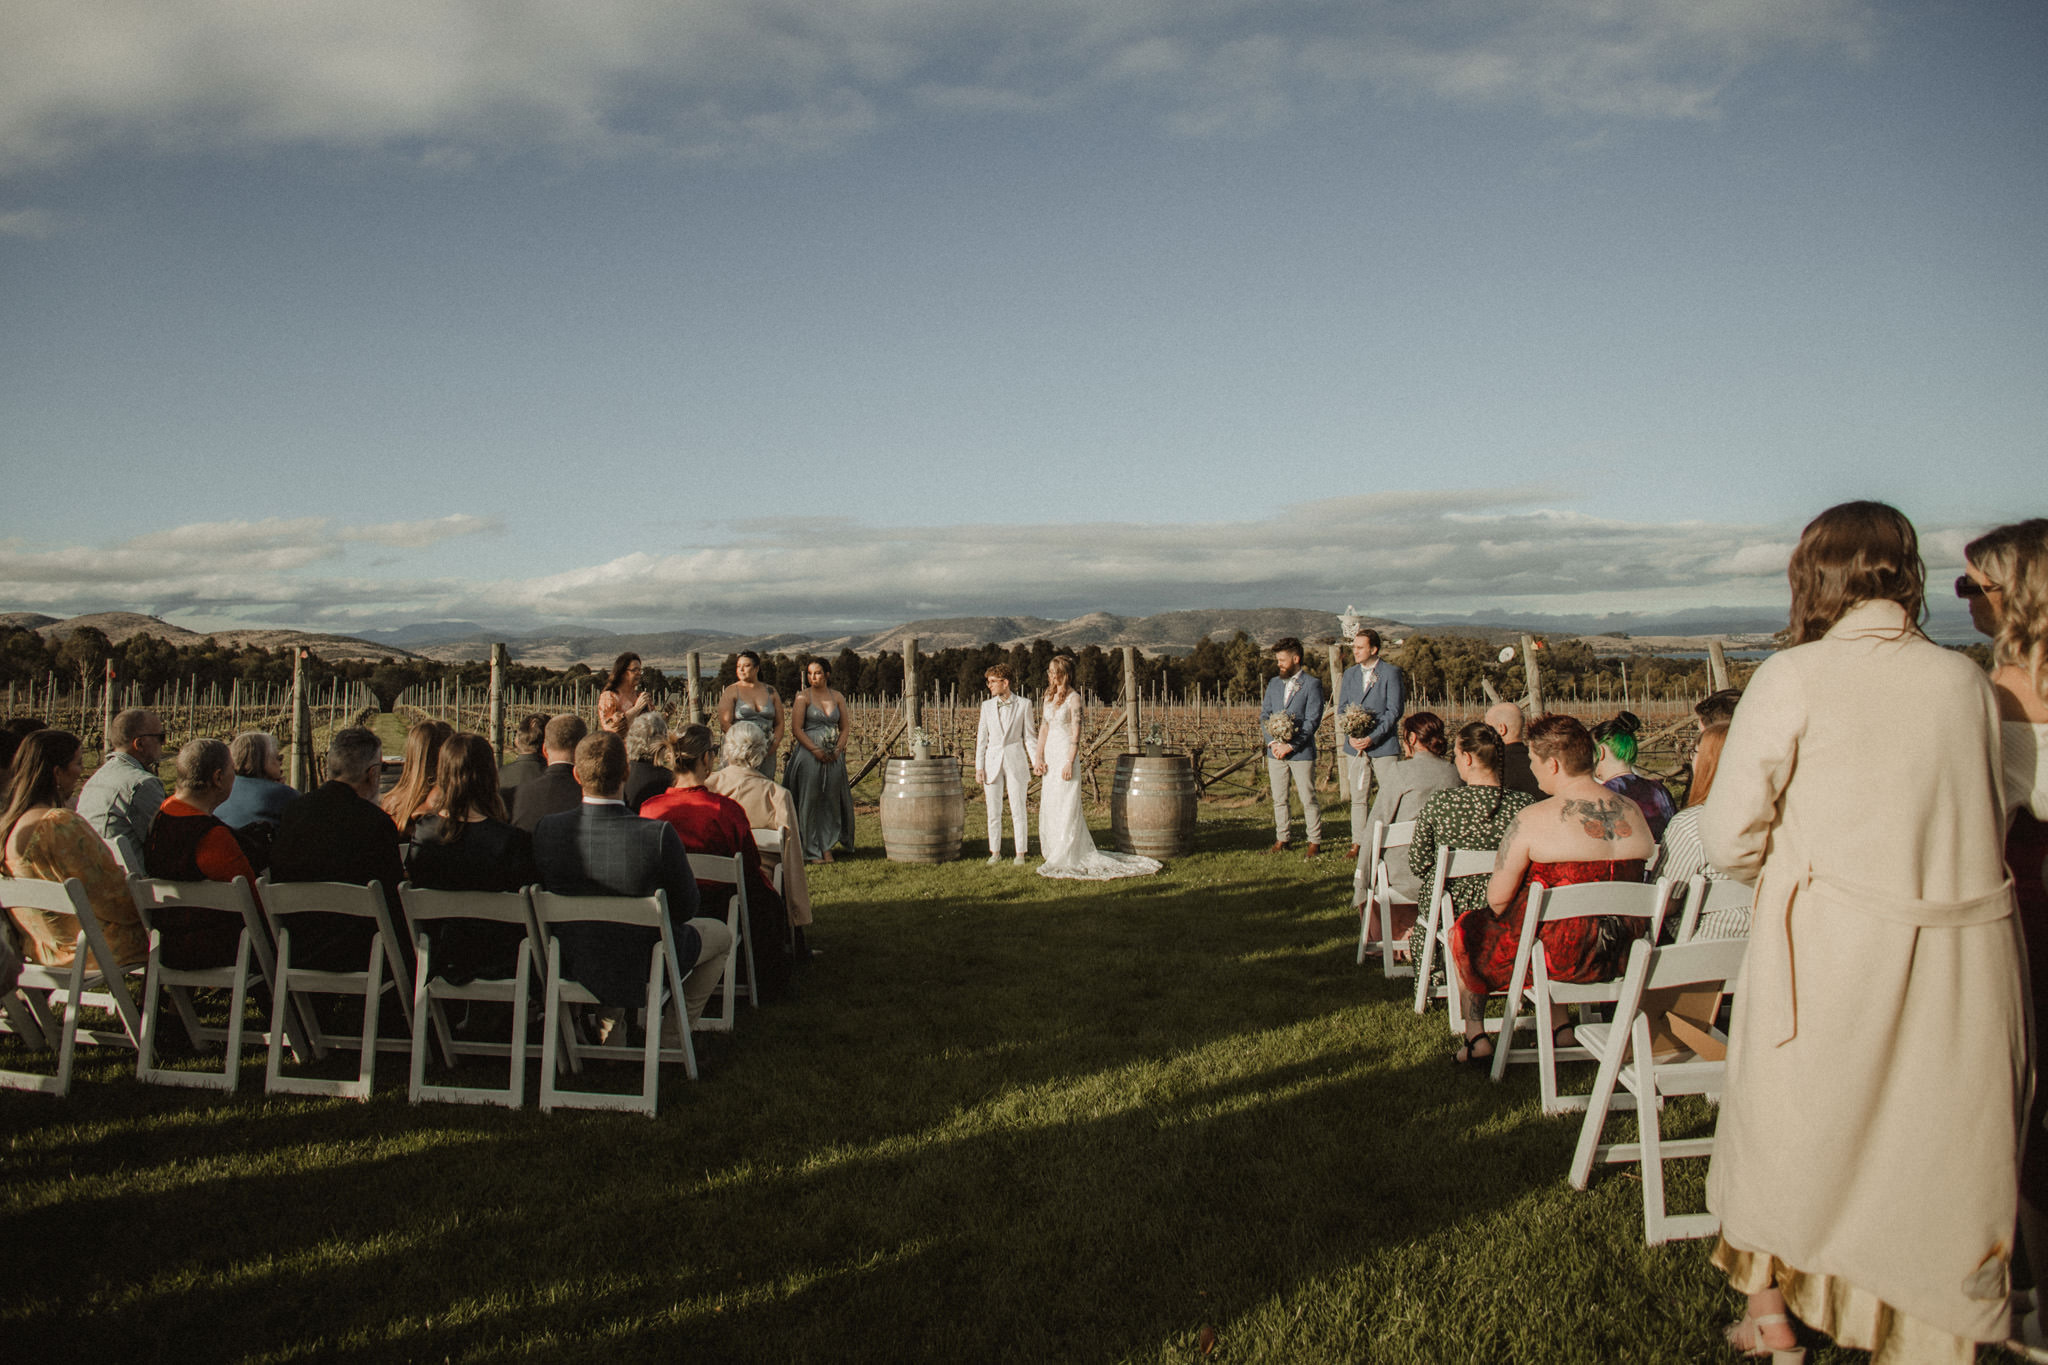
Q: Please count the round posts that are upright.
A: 9